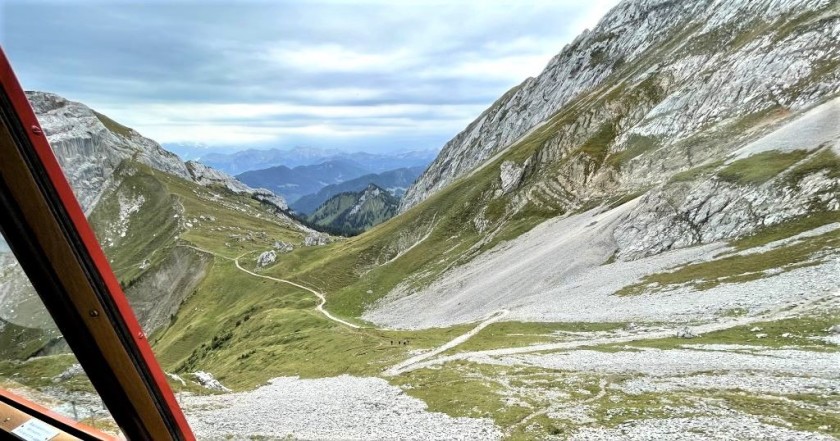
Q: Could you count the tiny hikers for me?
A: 4